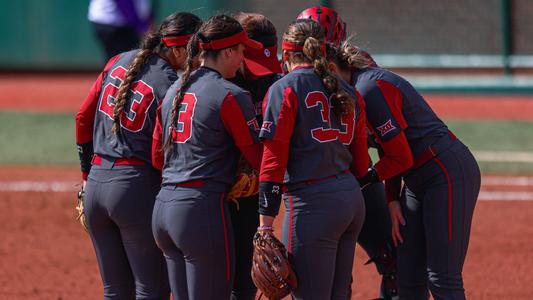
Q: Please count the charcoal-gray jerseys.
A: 4